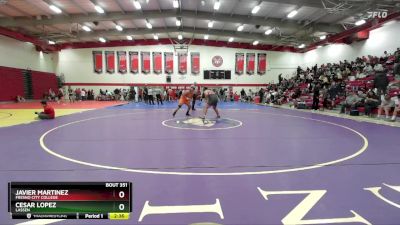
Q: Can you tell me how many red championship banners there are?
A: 12